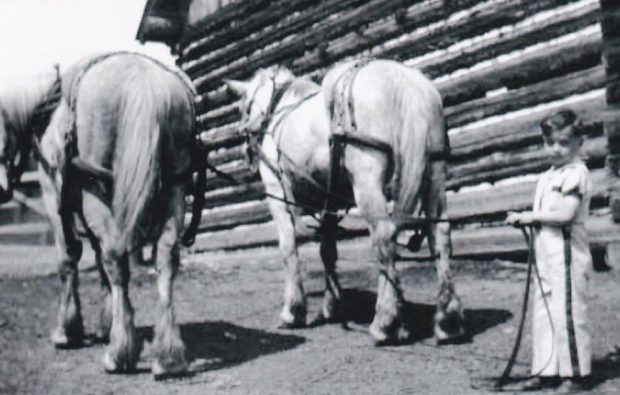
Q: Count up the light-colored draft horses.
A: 2